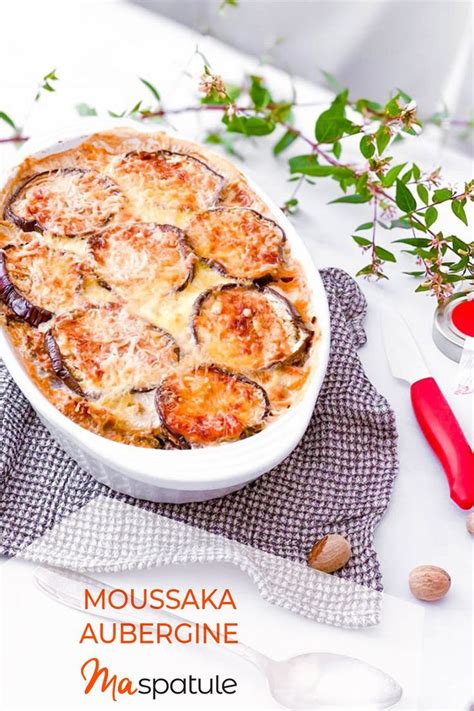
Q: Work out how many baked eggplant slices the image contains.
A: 8